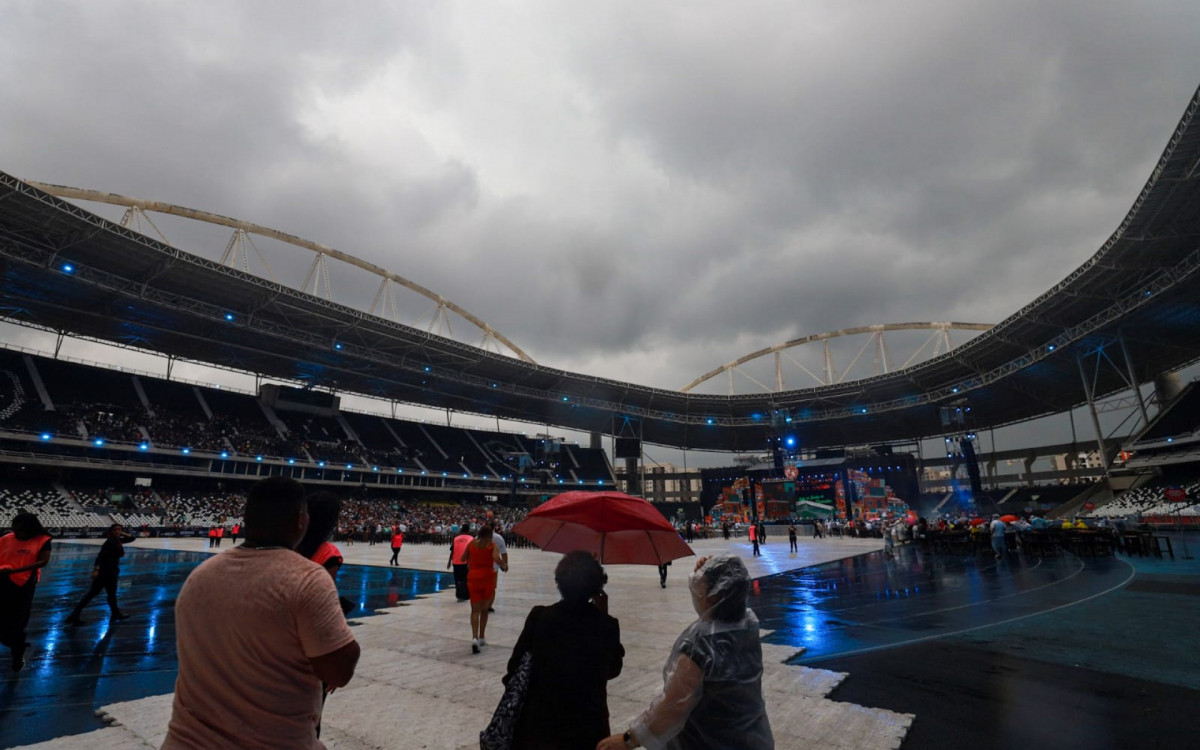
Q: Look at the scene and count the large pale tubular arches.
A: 2